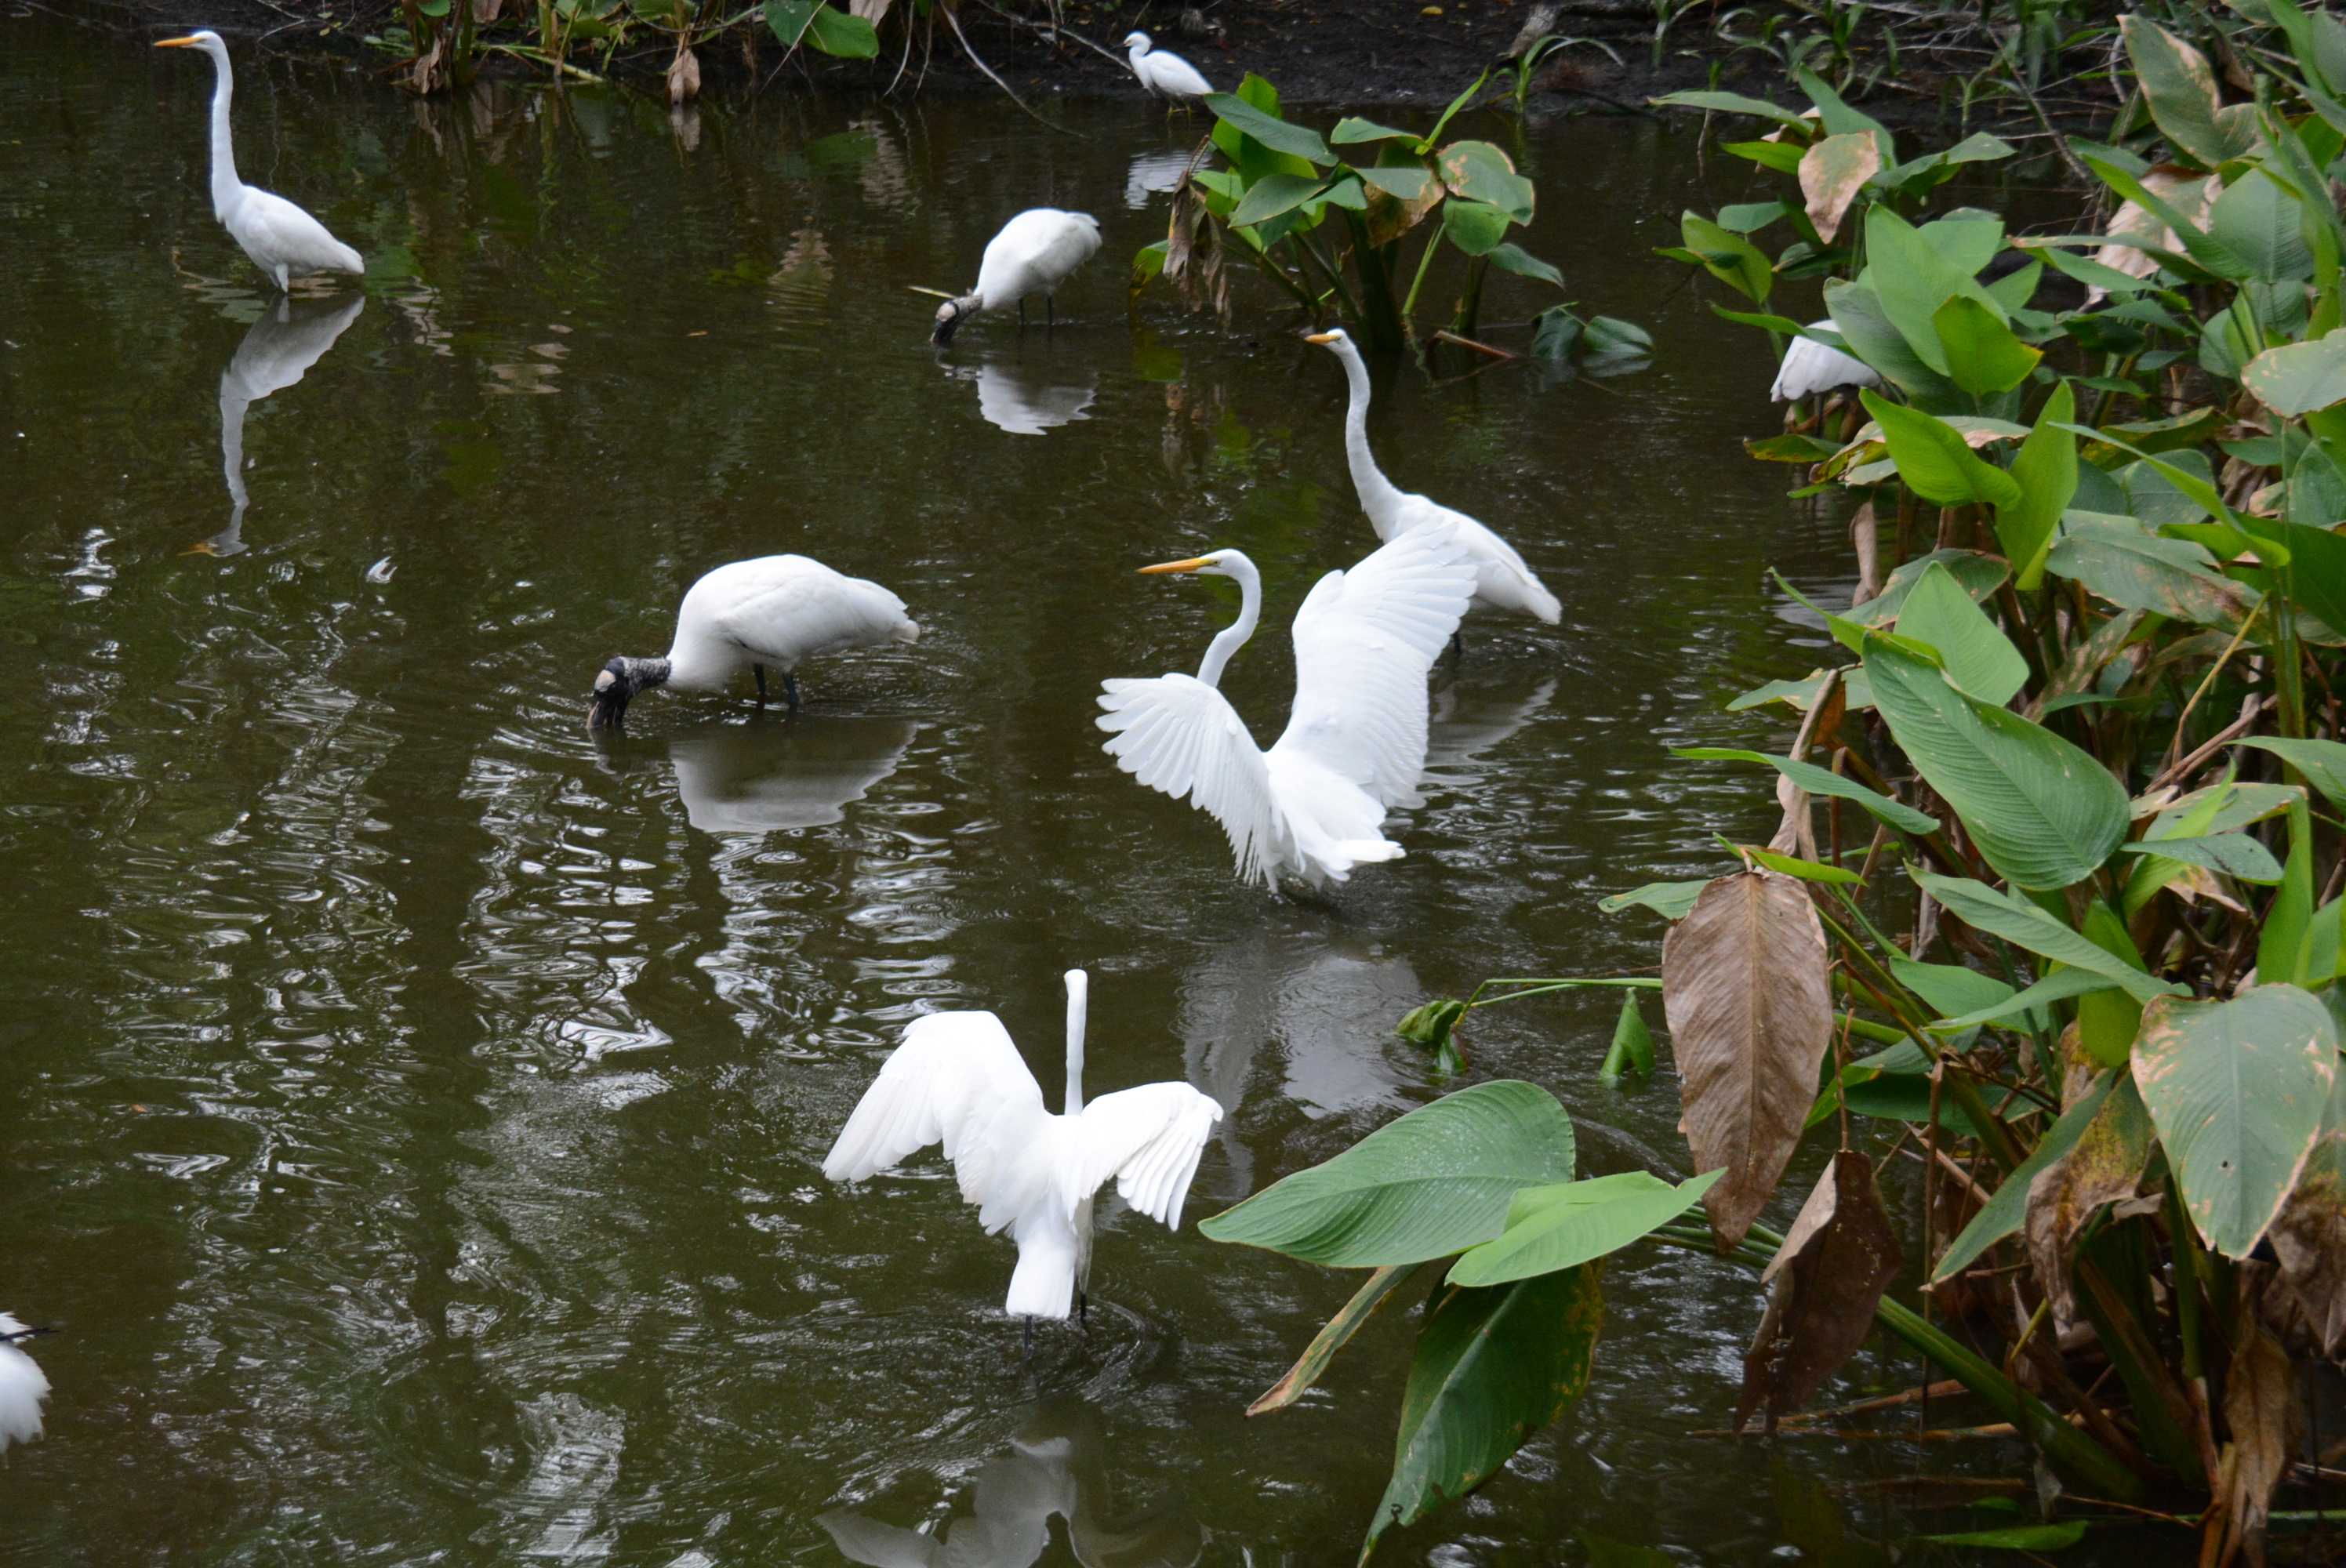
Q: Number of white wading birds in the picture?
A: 9